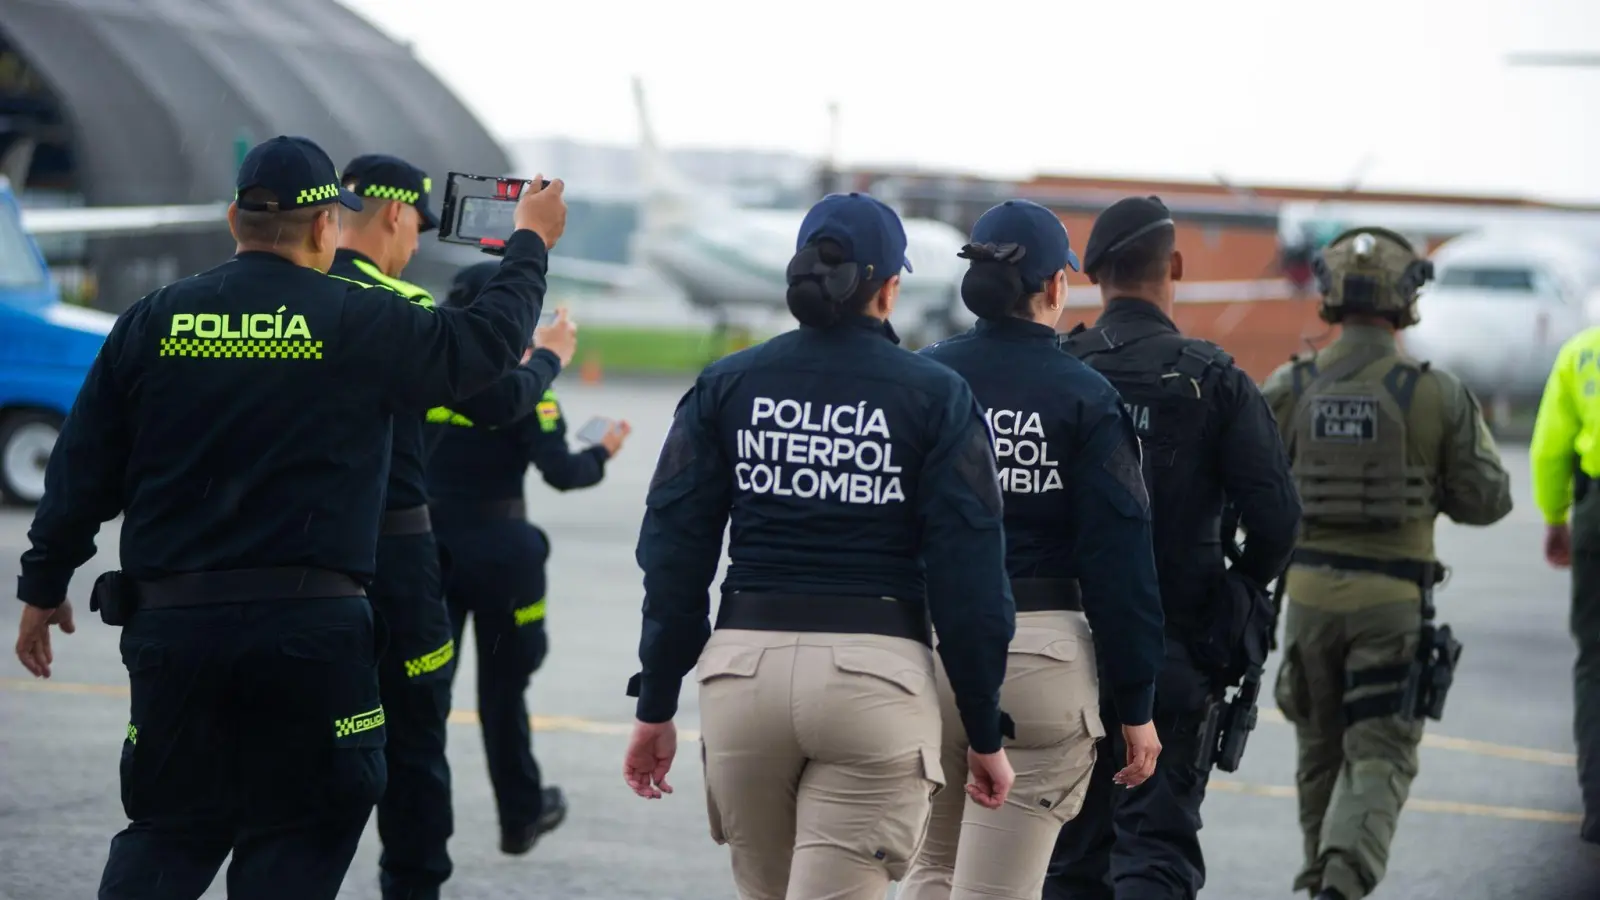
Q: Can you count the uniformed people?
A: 8